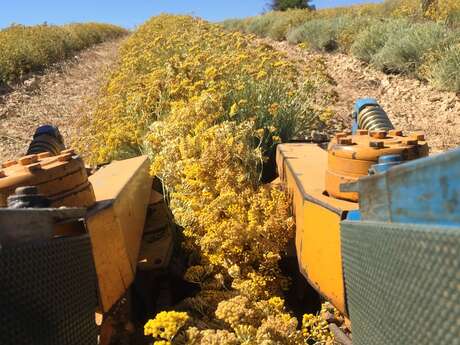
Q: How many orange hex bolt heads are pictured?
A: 15